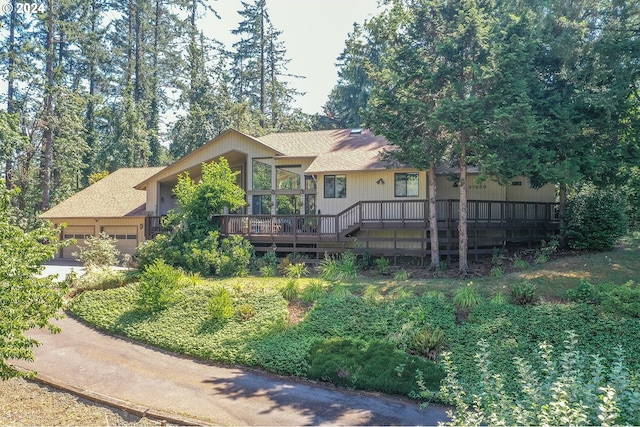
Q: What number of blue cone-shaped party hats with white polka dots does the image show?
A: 0